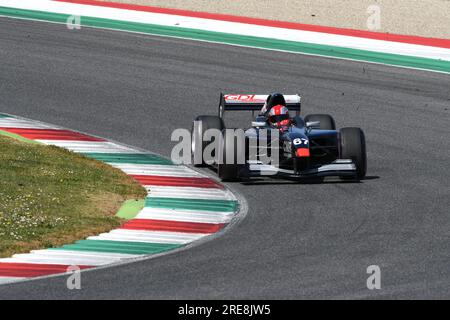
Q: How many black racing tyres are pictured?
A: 4